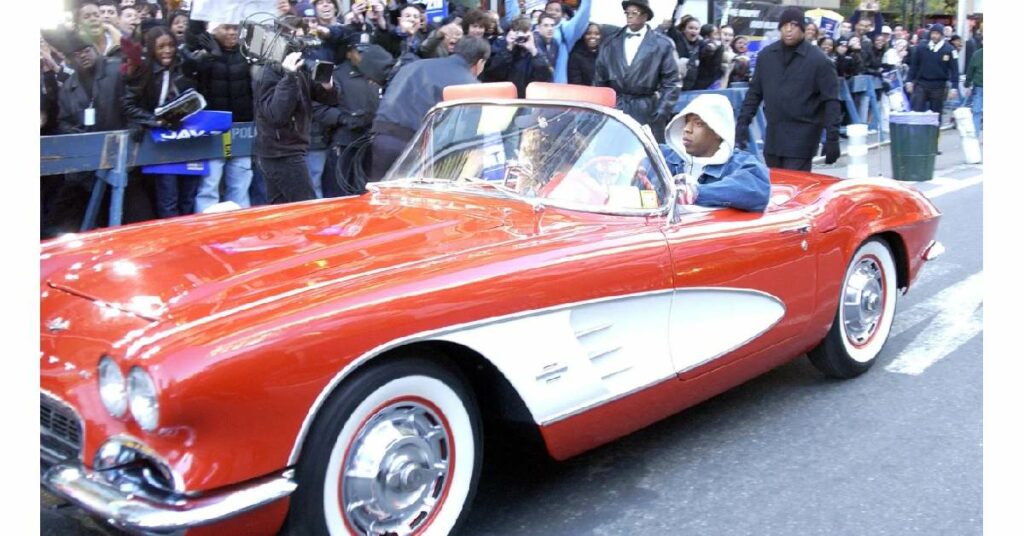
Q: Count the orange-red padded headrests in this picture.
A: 2